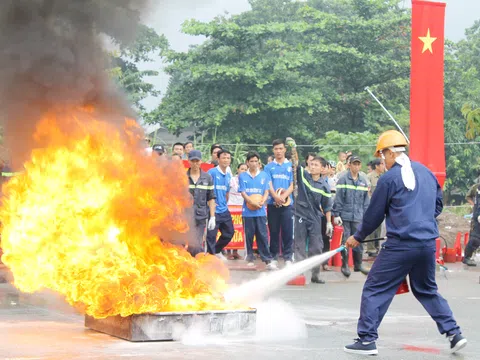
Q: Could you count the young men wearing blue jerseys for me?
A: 3